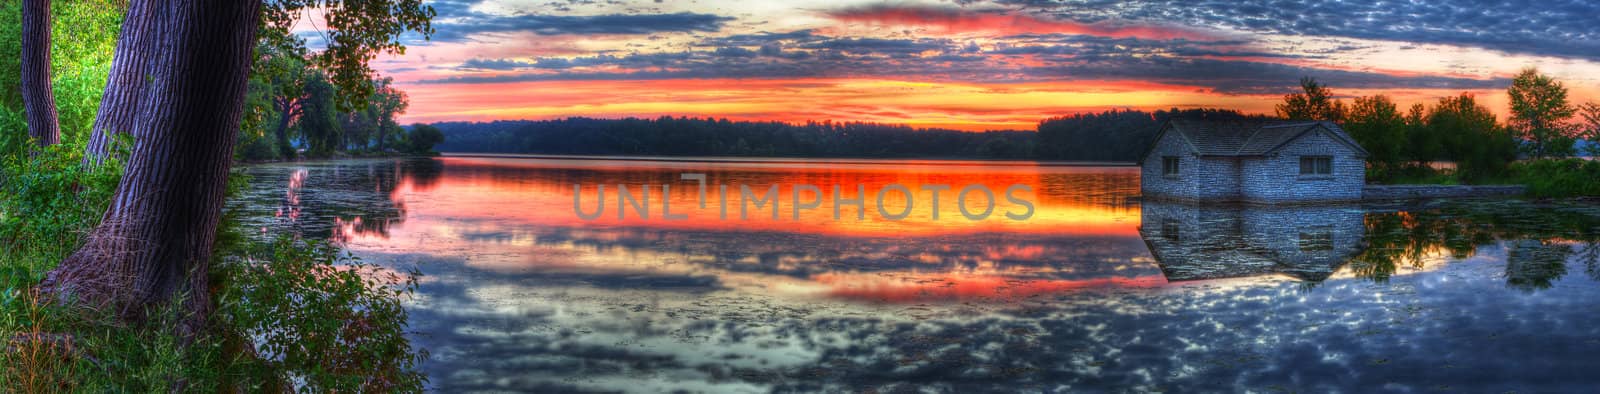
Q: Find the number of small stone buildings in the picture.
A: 1